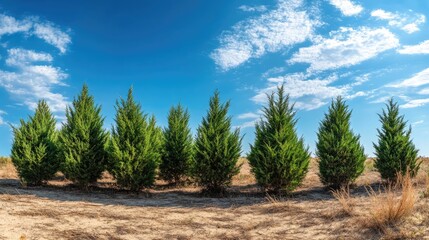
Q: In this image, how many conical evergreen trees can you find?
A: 8